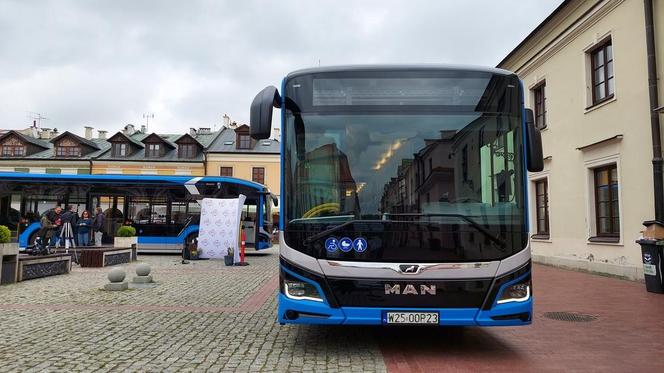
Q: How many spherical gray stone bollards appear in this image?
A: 2